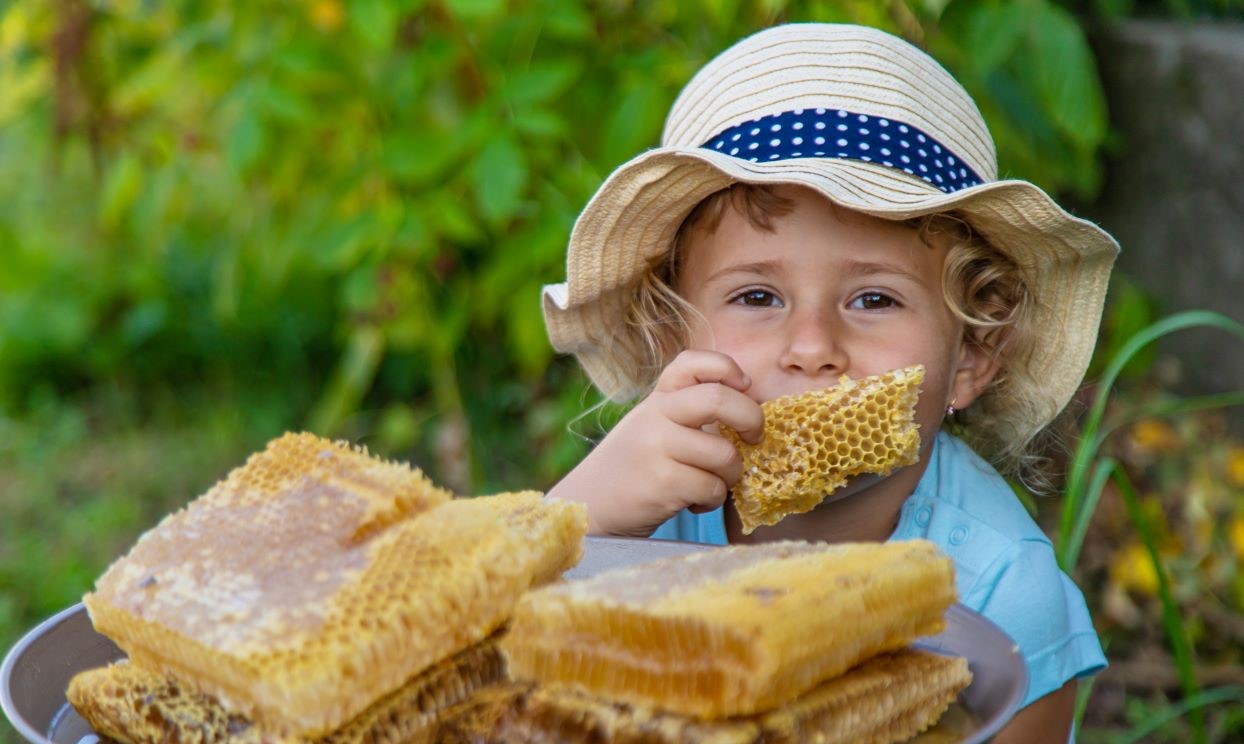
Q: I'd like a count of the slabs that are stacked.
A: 4